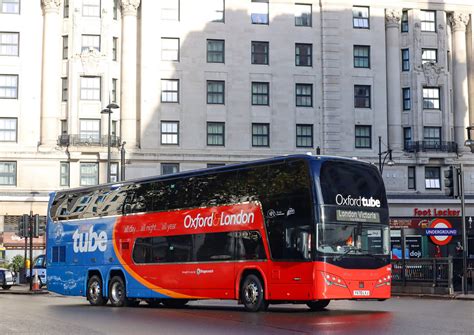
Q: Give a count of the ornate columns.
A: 4